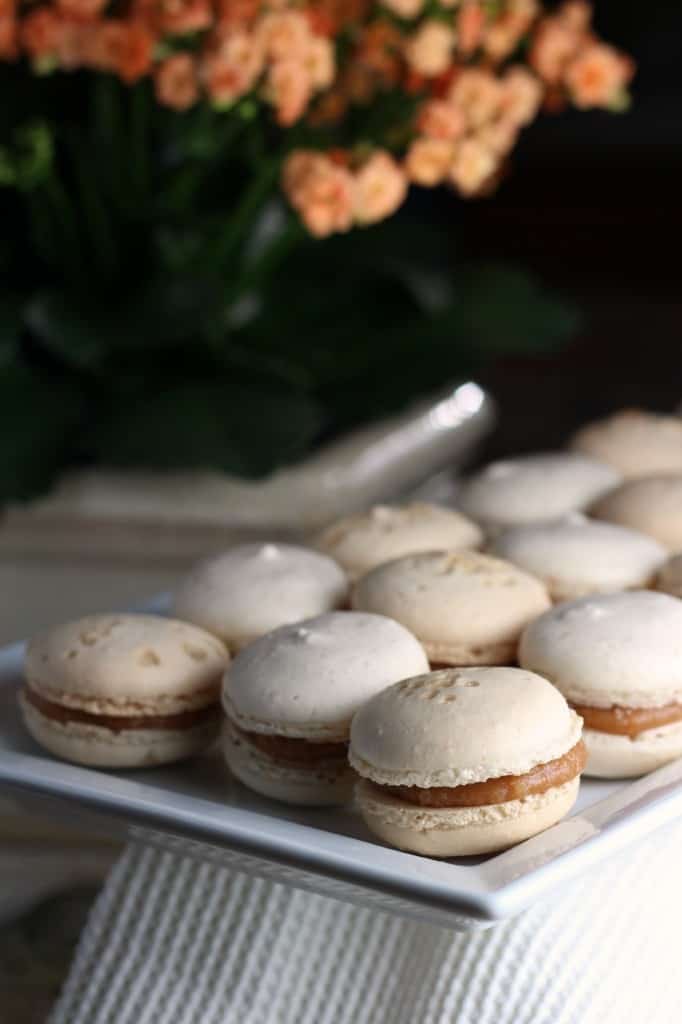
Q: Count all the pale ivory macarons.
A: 12